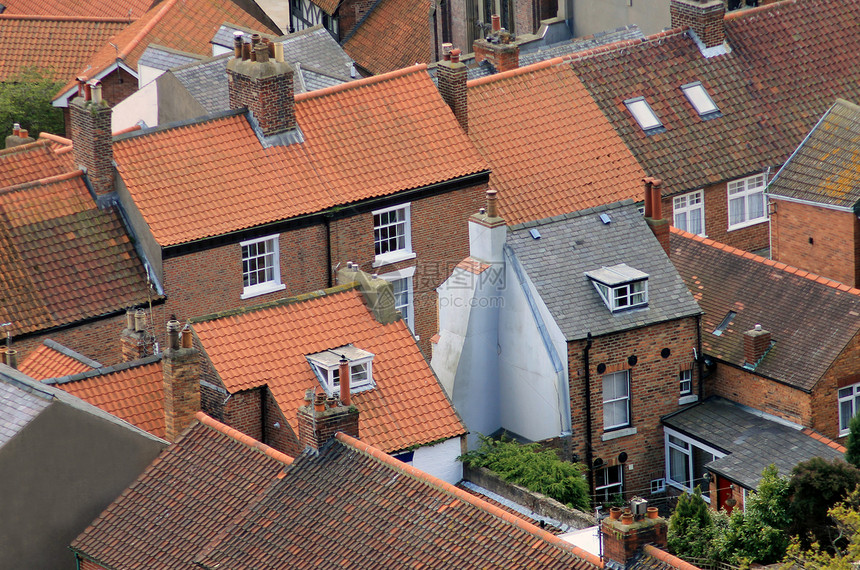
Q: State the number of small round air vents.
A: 5